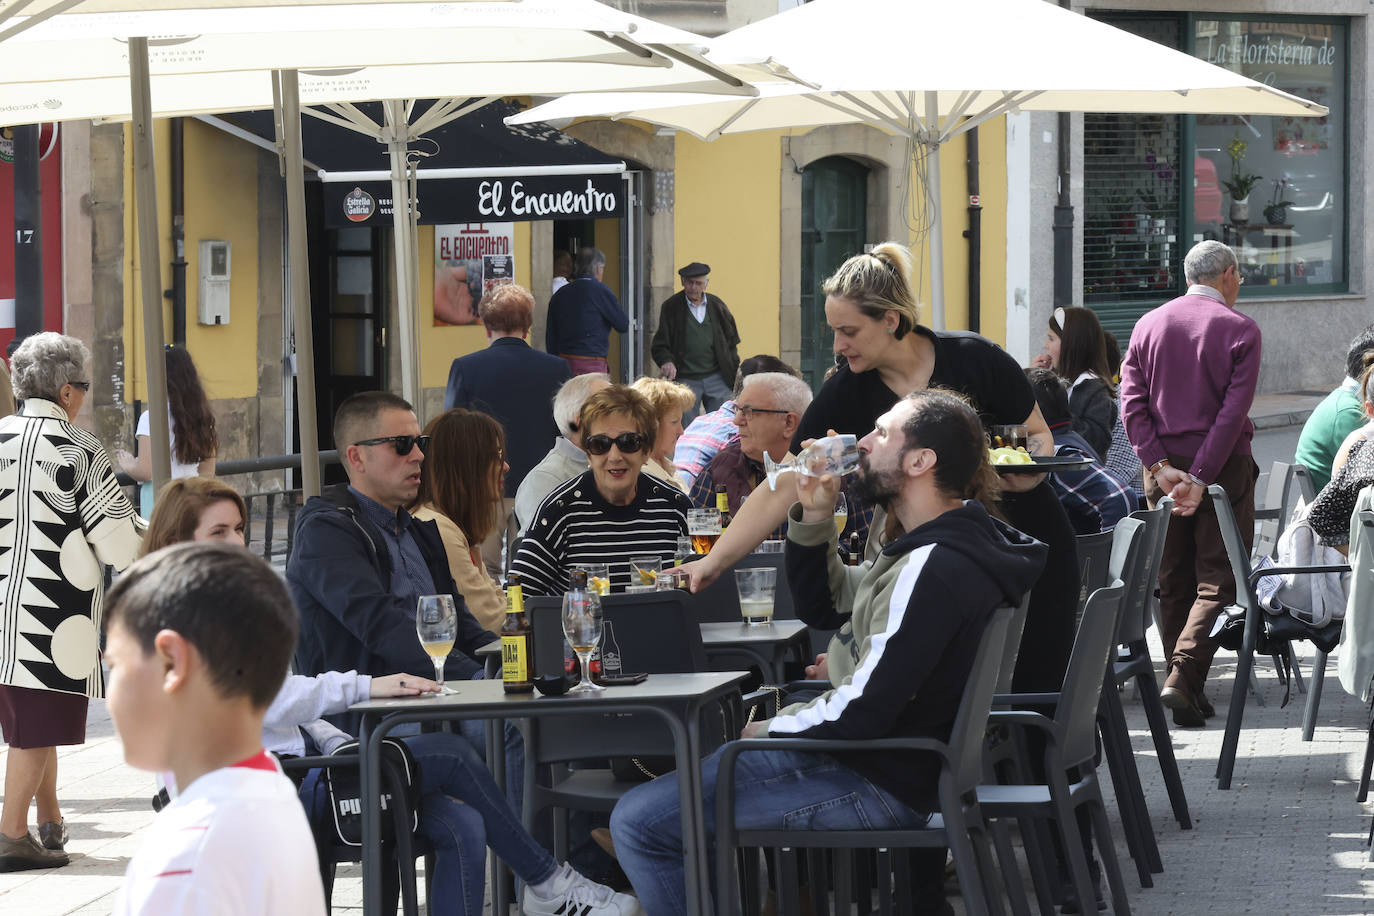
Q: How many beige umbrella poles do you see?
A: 4